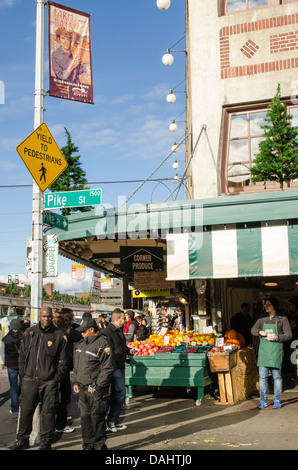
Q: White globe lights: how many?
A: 7